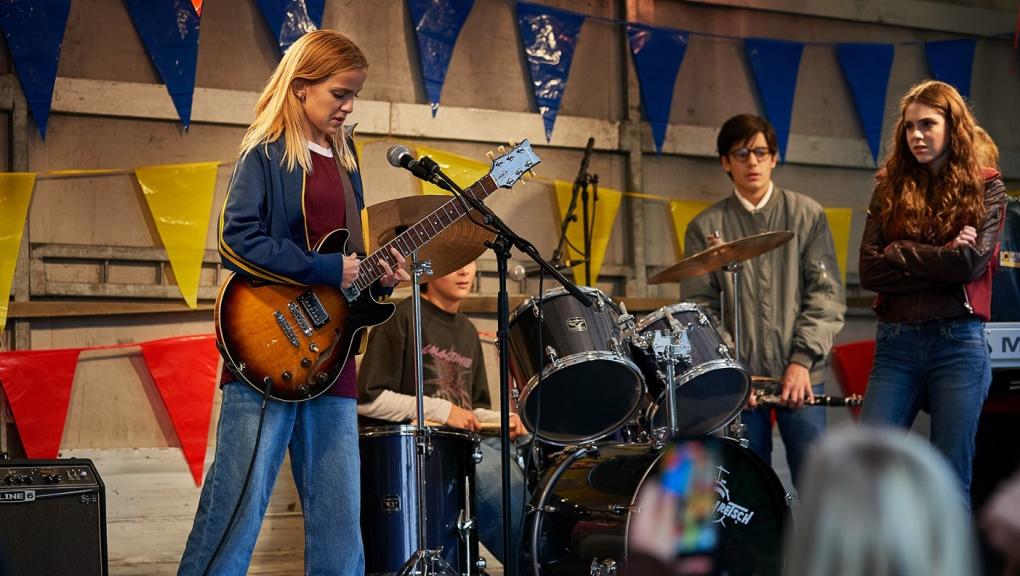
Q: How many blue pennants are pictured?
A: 9